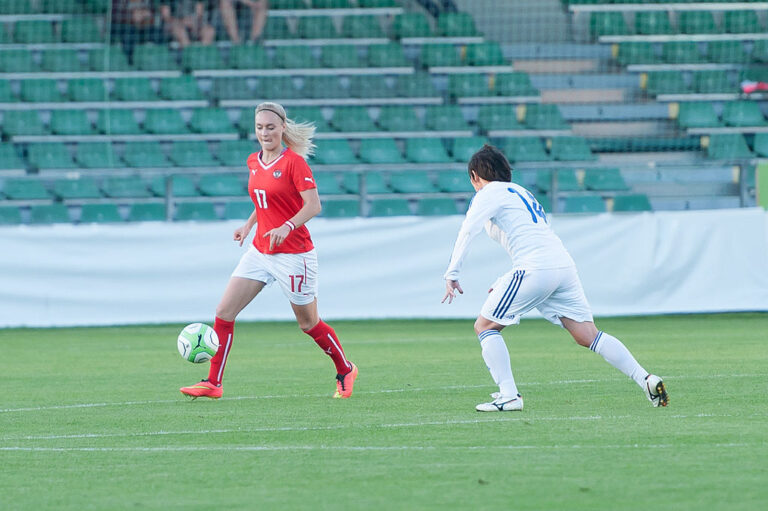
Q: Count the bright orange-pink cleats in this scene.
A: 2